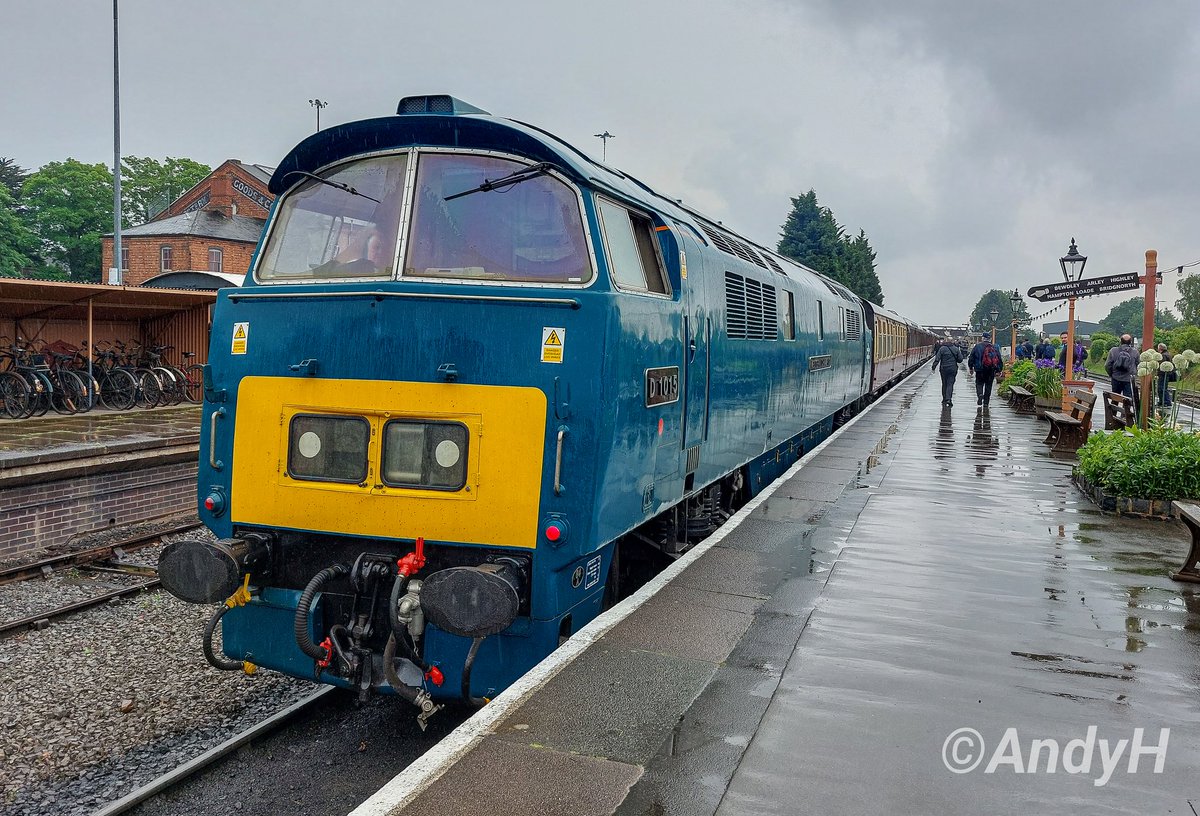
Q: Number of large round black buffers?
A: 2